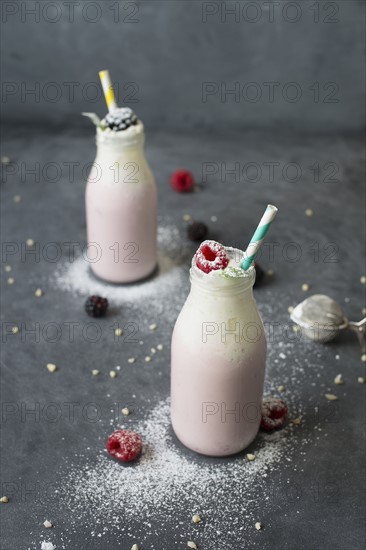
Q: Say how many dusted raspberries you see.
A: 3